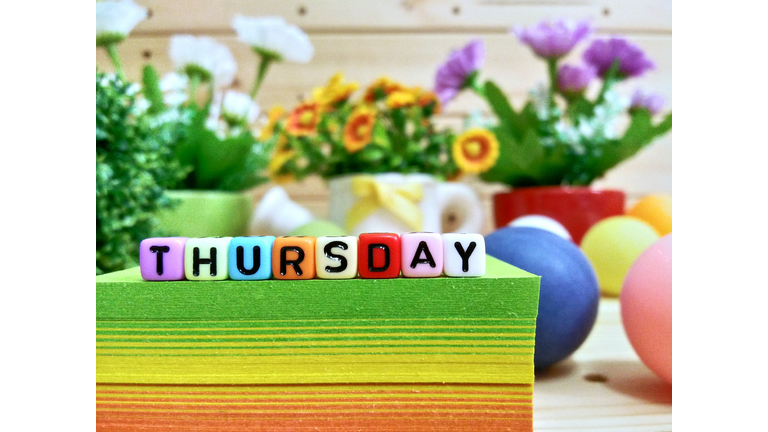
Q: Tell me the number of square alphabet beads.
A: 8